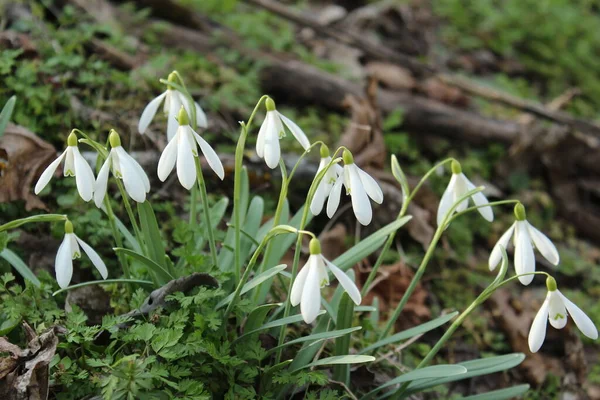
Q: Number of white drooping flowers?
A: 12